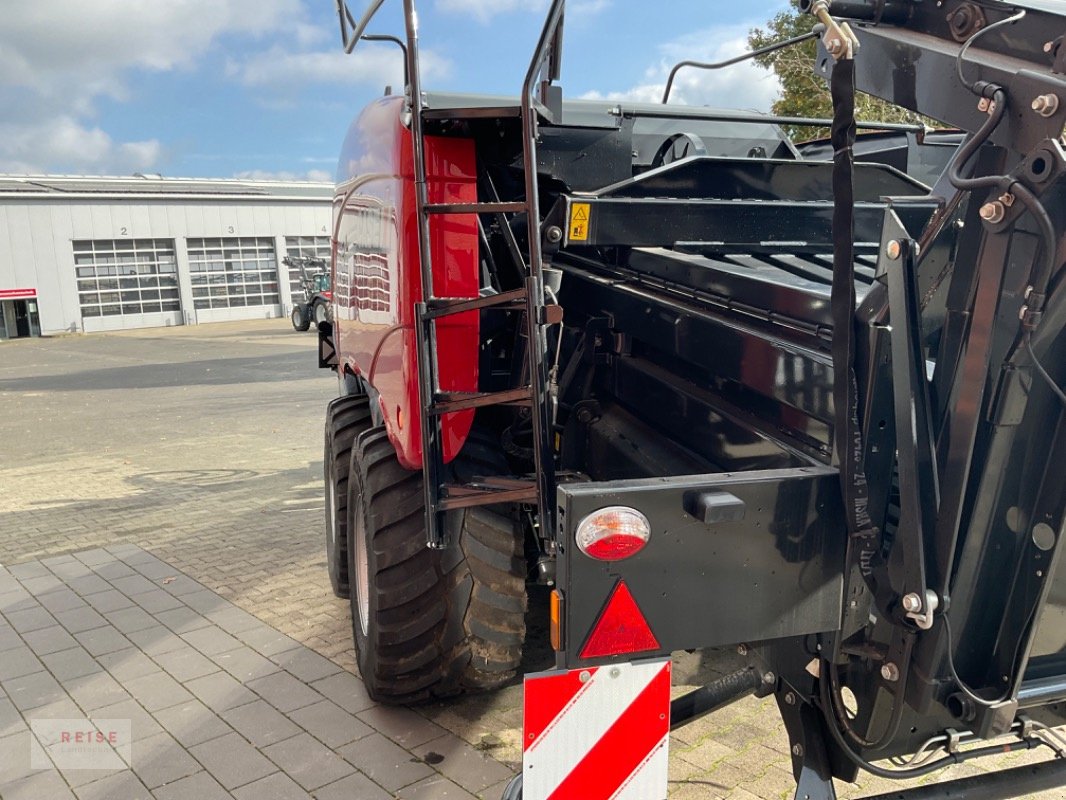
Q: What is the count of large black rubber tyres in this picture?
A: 2